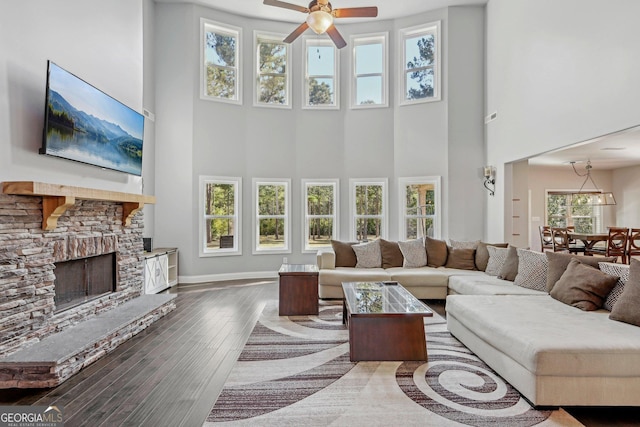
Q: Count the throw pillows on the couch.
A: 15